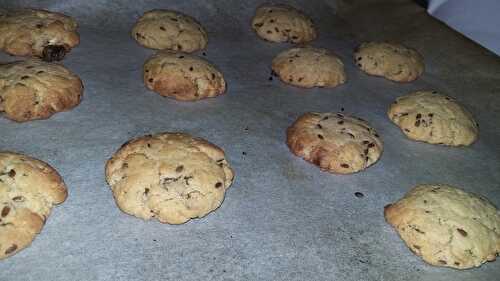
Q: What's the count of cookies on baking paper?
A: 12